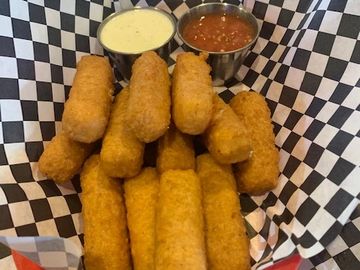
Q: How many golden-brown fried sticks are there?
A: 12